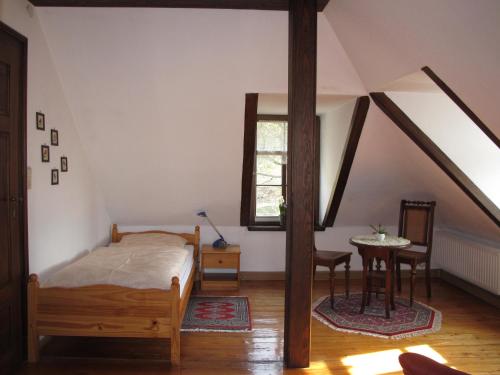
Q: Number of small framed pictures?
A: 5